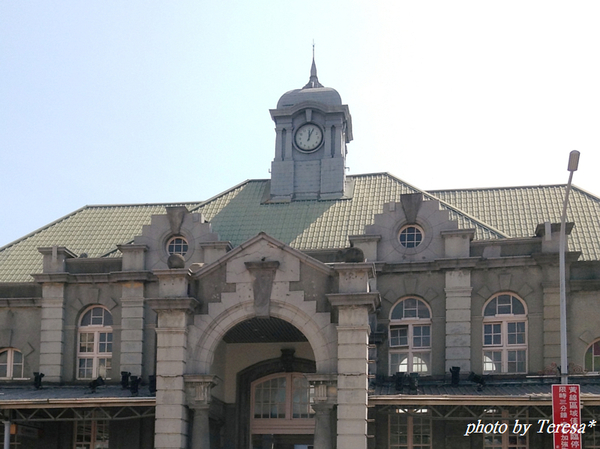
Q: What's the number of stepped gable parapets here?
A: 2